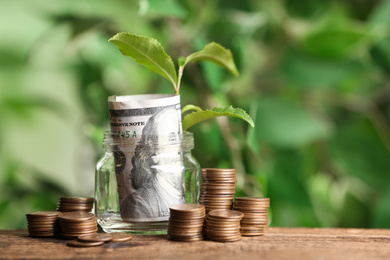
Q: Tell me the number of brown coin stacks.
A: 7